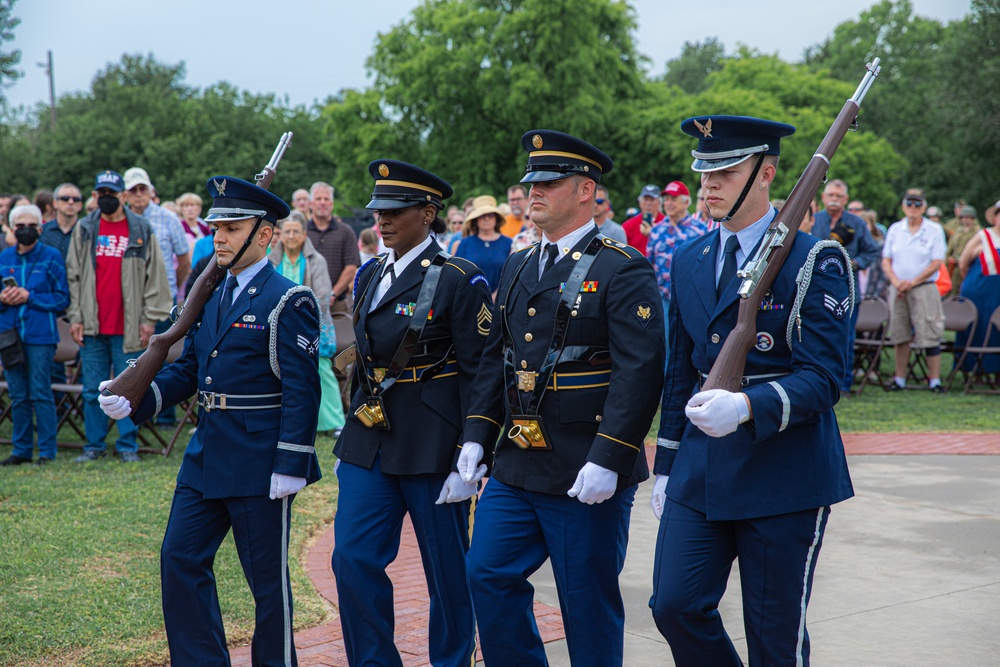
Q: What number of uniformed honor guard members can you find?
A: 4